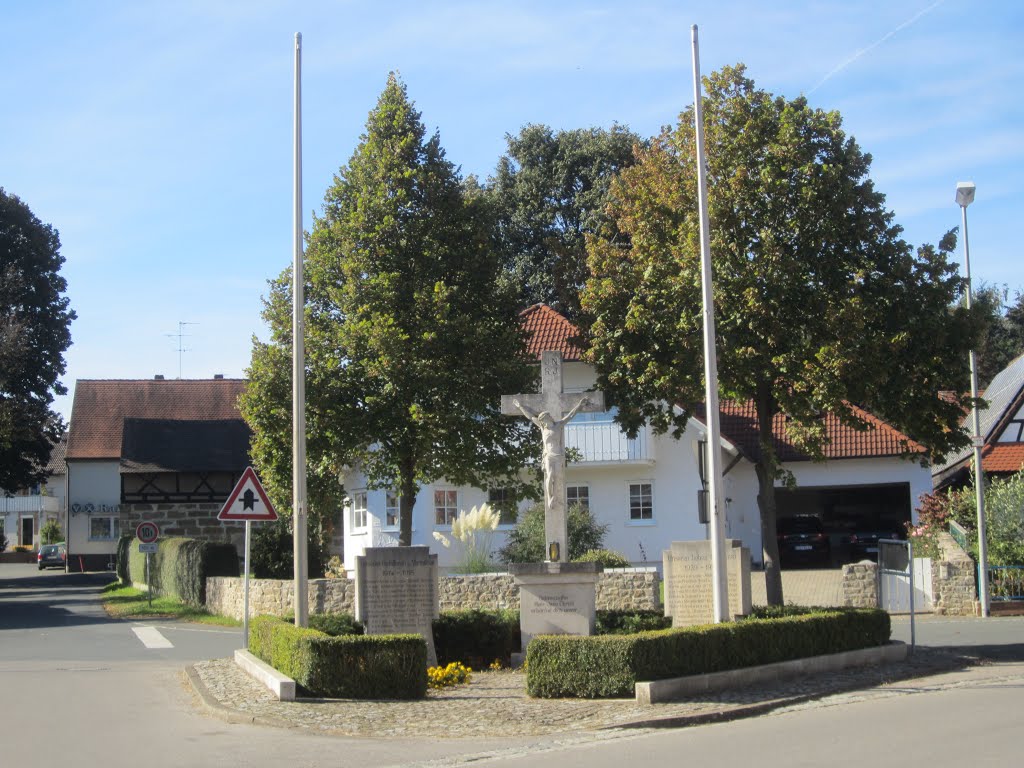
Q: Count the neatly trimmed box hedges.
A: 2